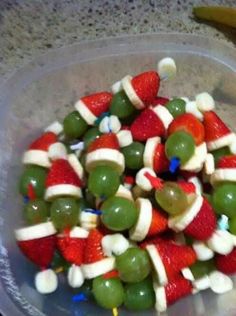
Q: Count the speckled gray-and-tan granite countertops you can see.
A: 1